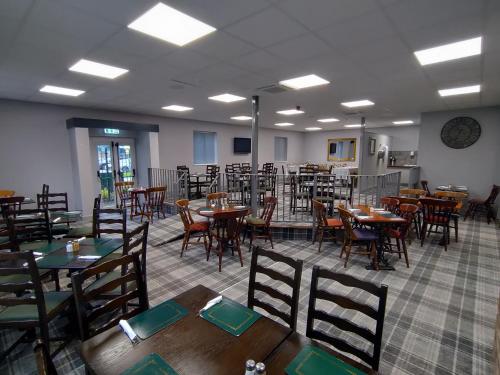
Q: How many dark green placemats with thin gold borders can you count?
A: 4